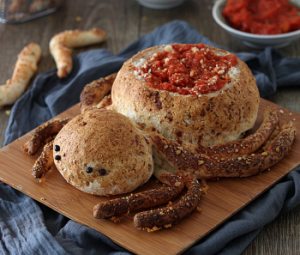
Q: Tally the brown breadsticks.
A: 8